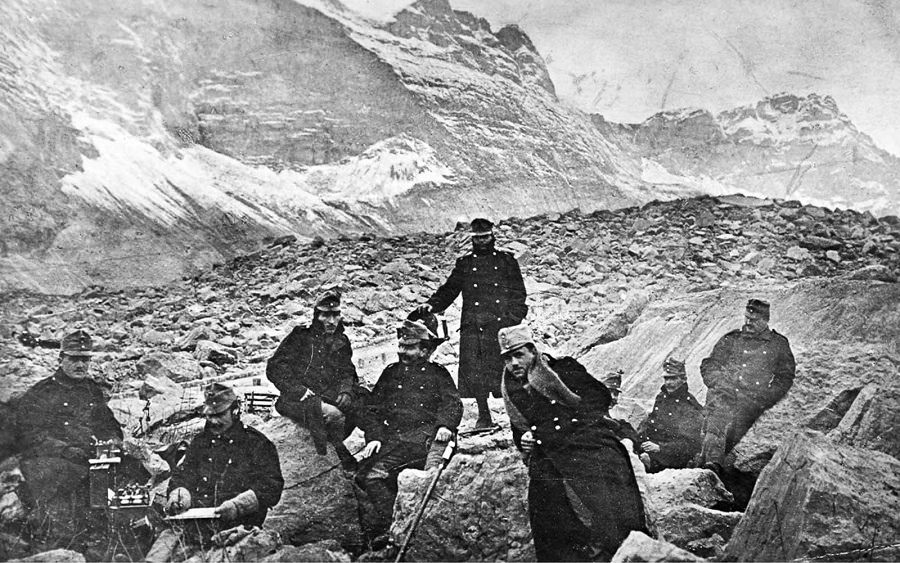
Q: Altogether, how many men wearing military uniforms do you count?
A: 9